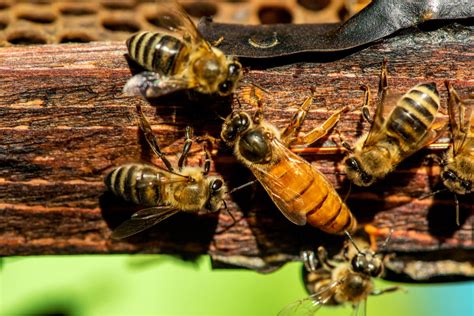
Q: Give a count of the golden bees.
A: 1